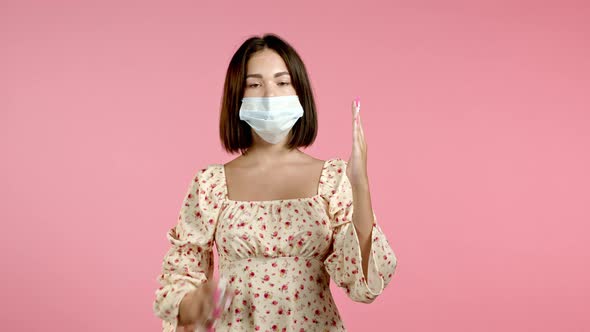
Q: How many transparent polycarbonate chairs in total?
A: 0